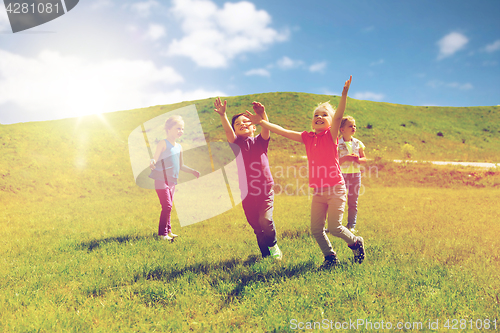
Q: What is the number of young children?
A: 4